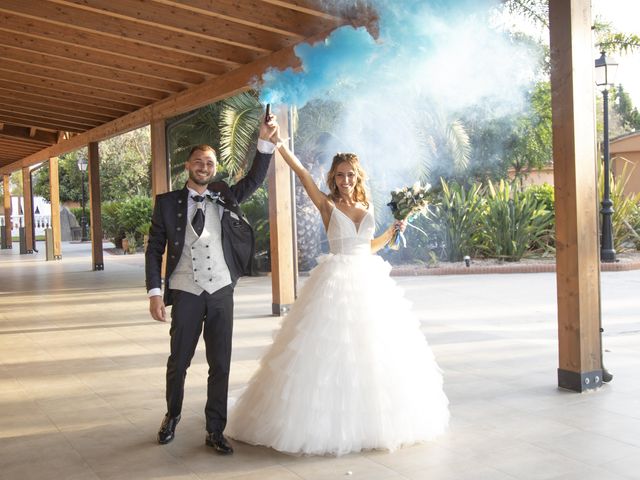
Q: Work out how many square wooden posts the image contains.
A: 7